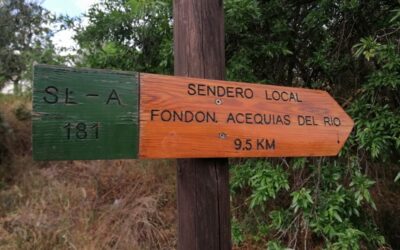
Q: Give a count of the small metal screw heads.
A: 2